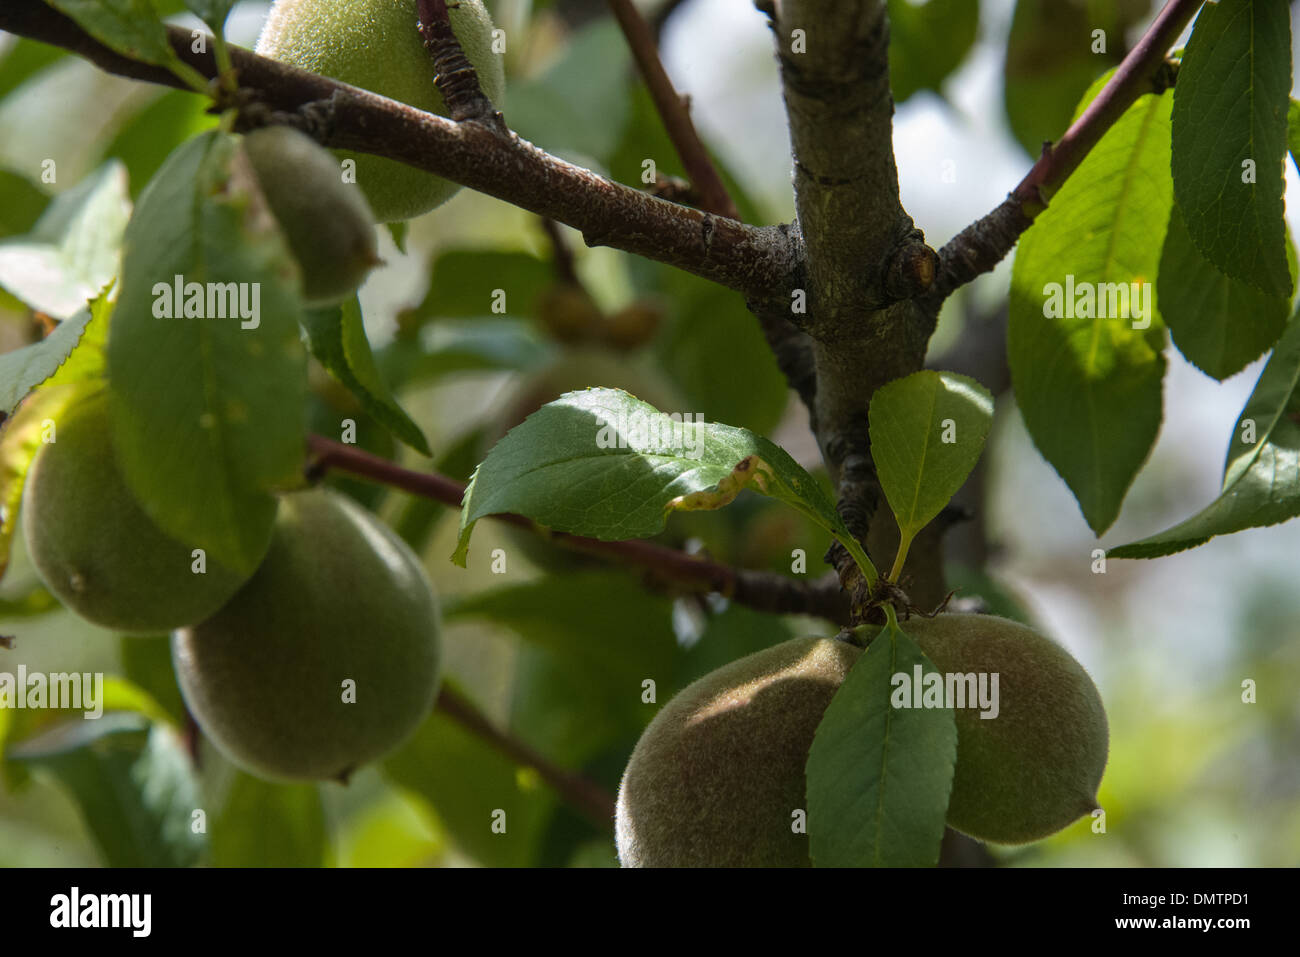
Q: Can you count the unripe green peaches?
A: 6